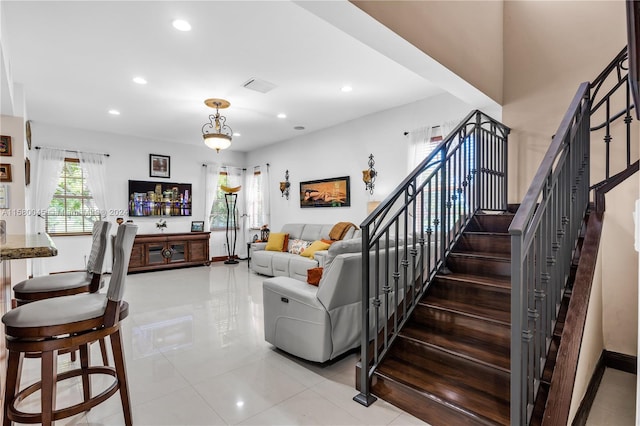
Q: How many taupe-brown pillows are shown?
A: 0